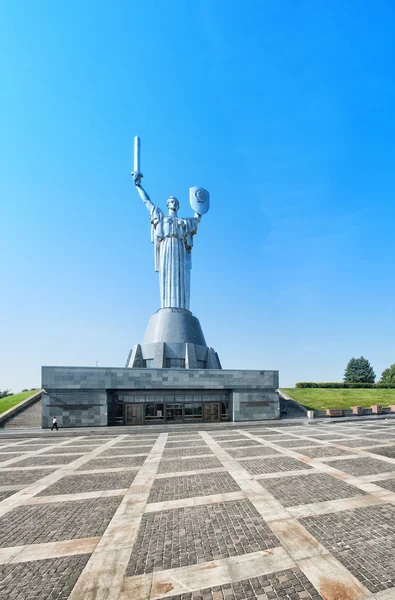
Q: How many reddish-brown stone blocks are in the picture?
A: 4